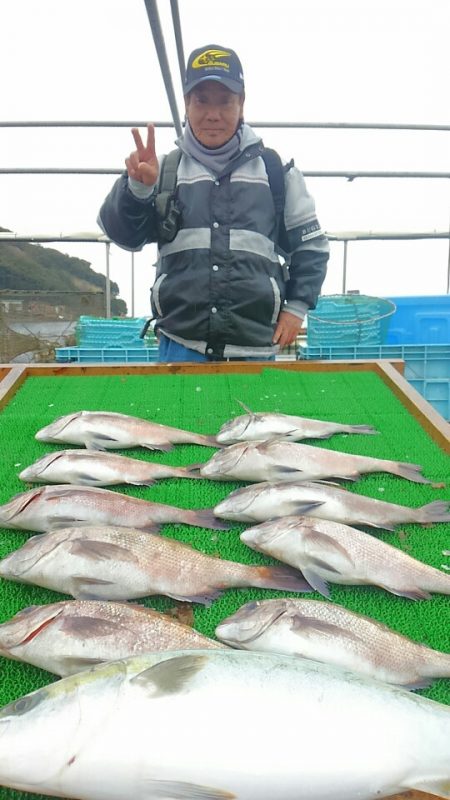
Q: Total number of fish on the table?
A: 11